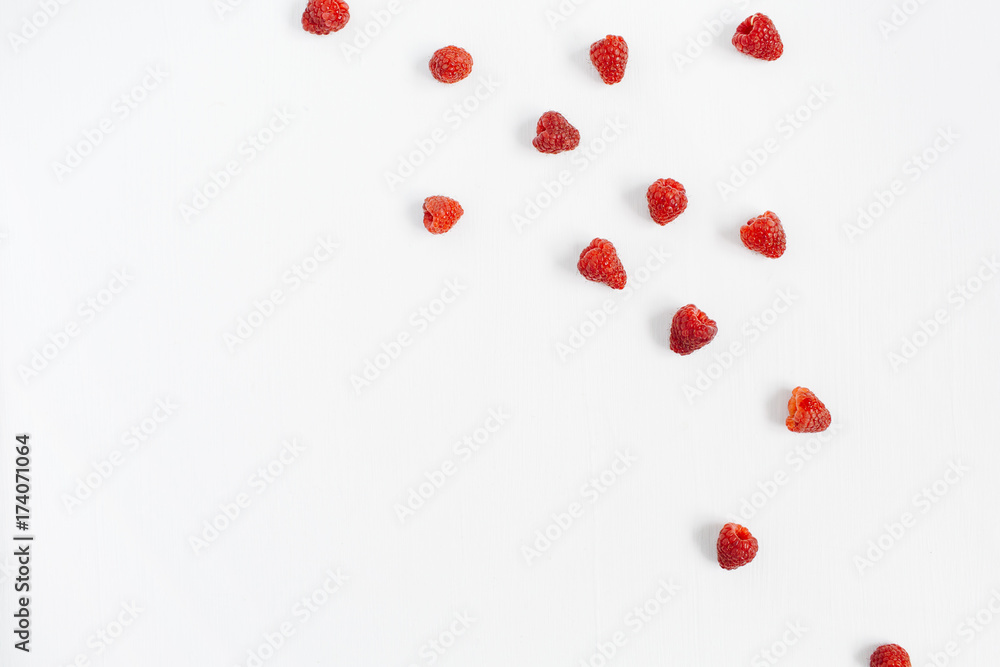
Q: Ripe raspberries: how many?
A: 13